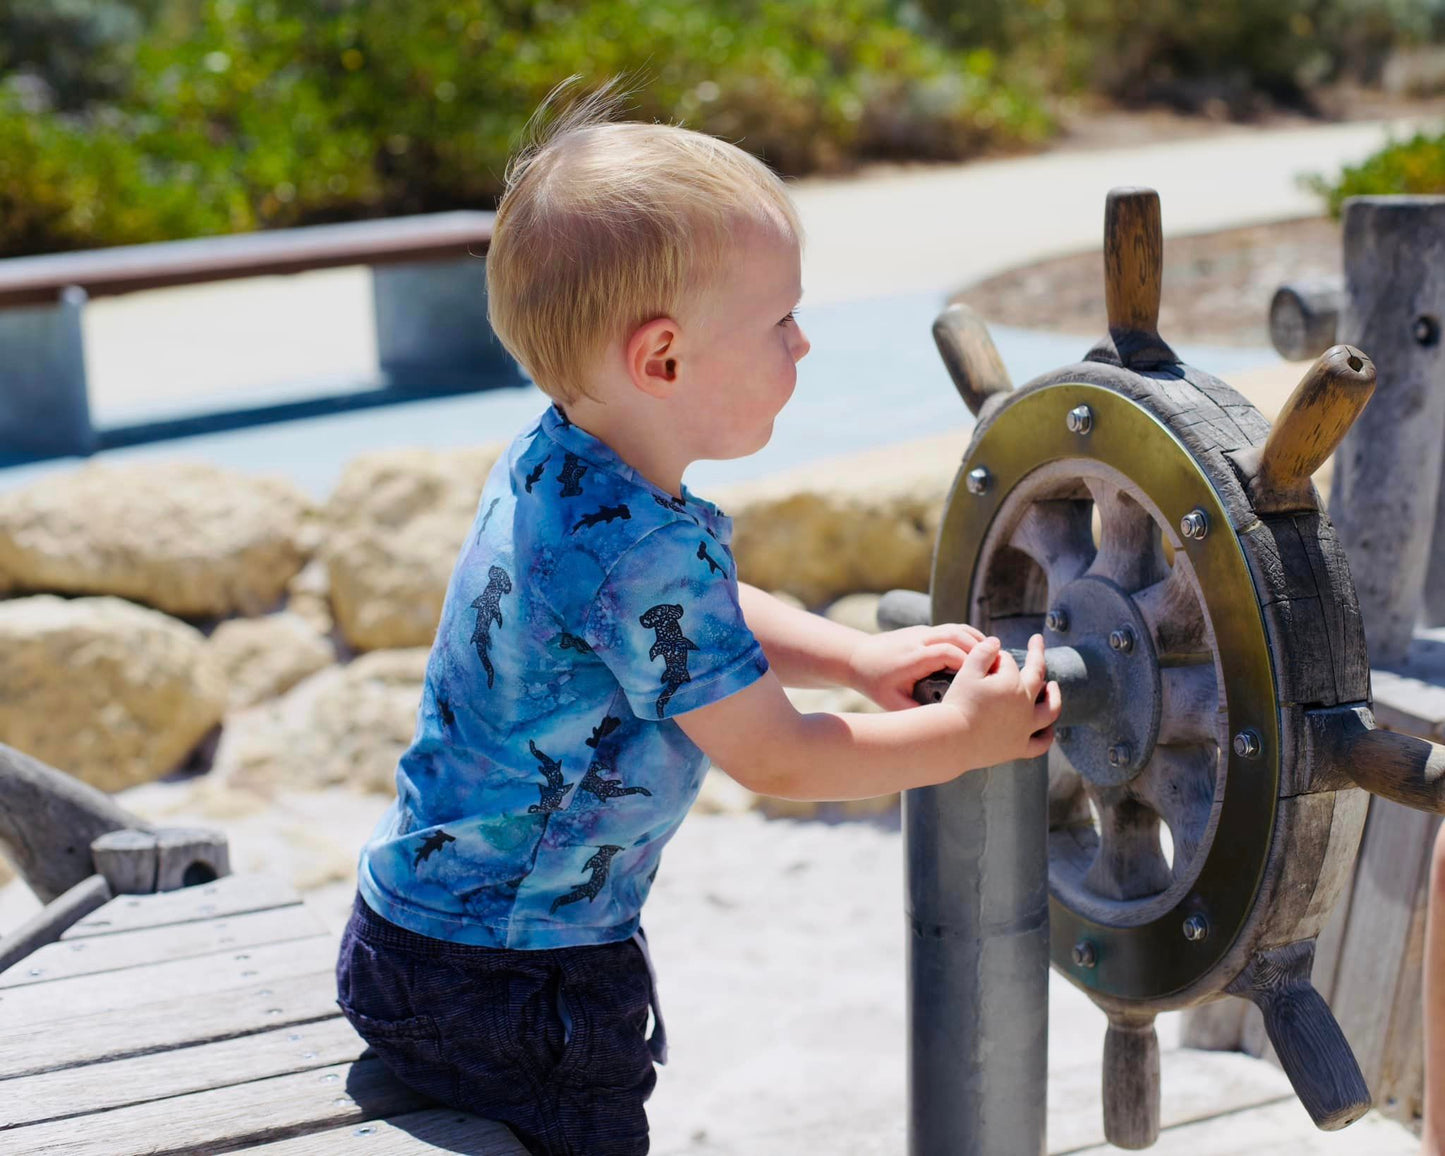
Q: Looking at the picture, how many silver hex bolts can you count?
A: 10